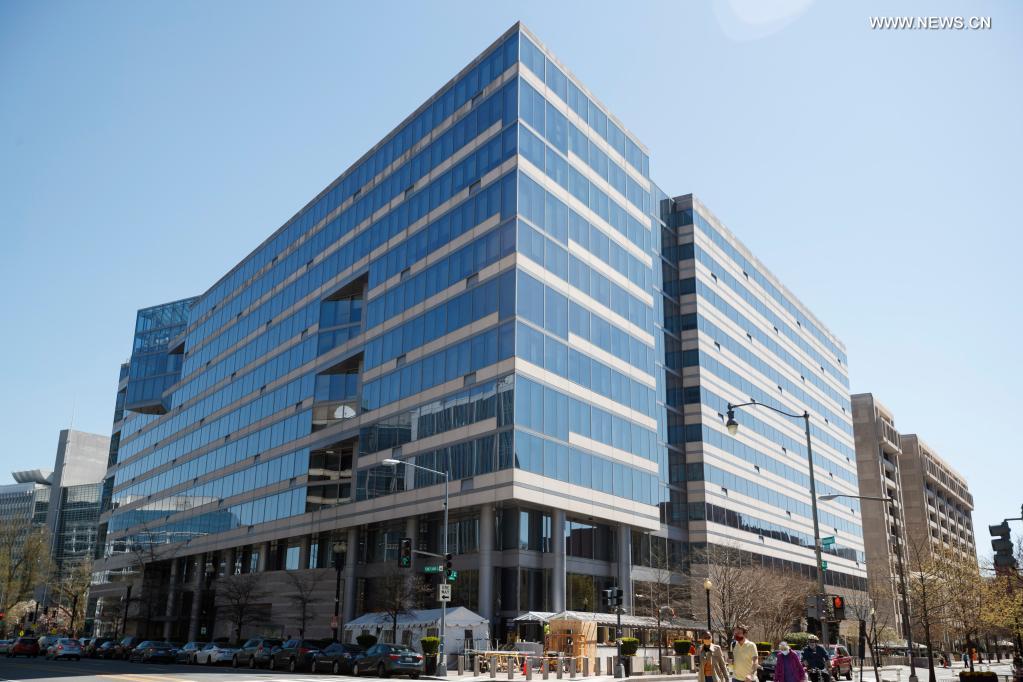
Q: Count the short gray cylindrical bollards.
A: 11